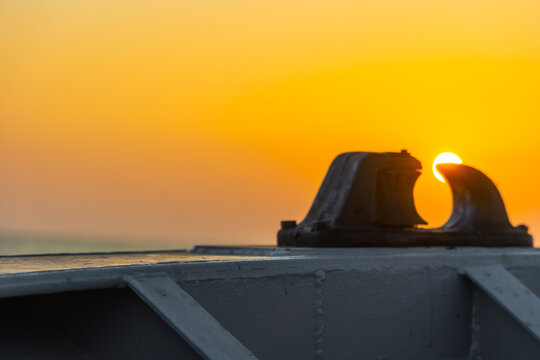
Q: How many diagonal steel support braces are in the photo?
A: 2